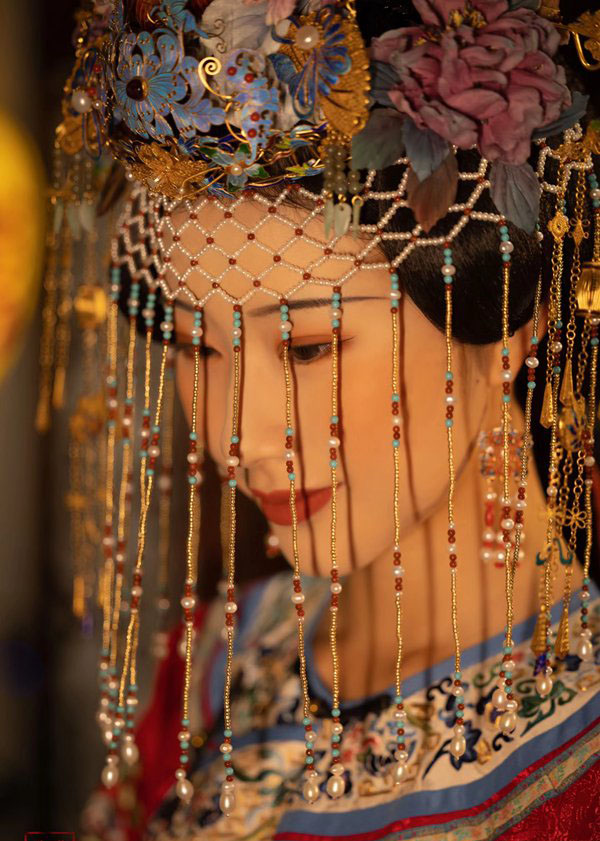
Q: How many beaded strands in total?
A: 14